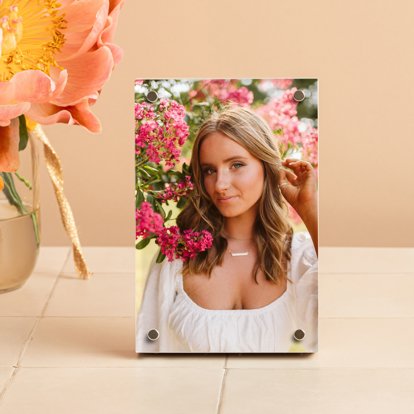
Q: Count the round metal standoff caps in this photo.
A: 4